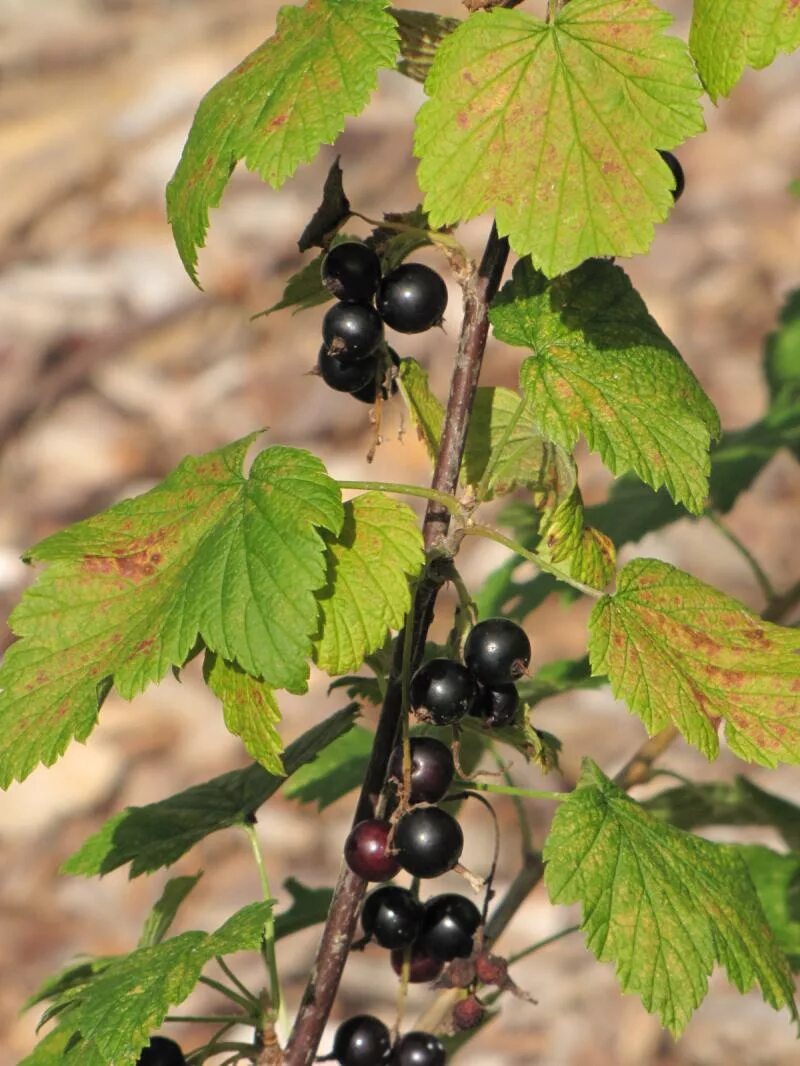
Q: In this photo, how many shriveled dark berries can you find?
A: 3